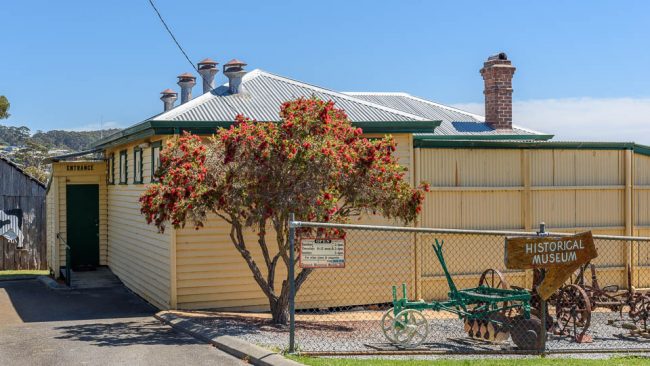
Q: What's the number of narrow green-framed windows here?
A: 4